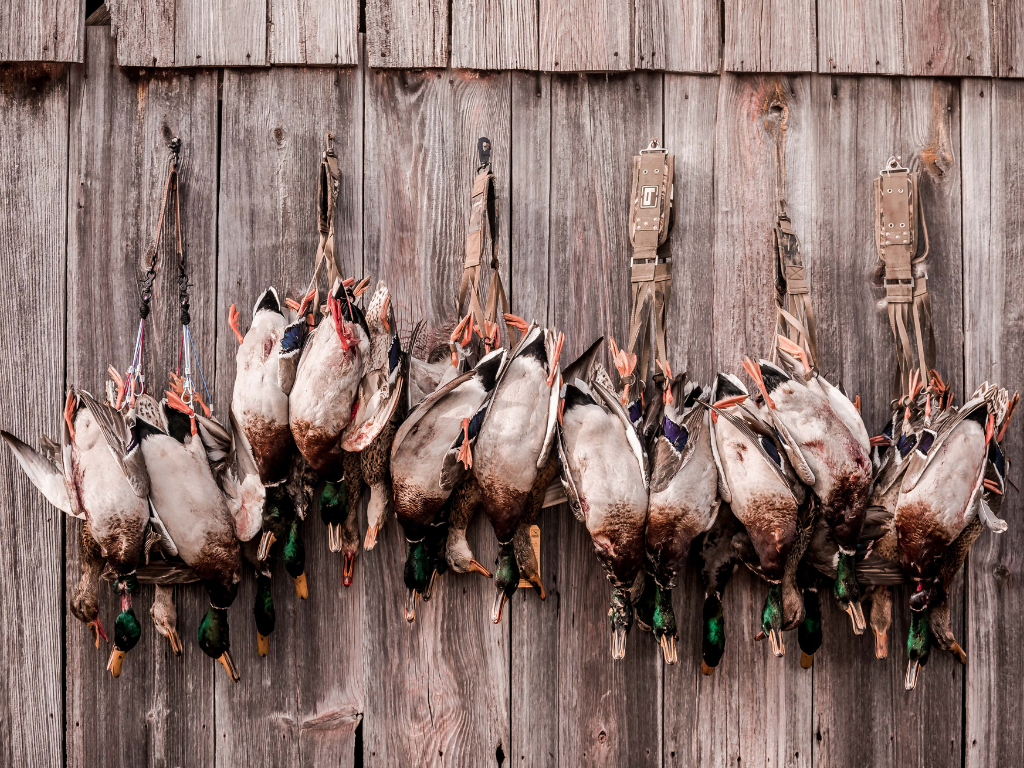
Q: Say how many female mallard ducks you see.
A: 9